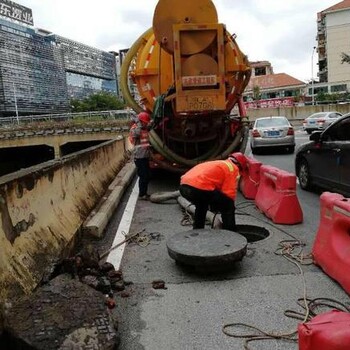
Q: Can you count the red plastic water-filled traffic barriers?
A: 4